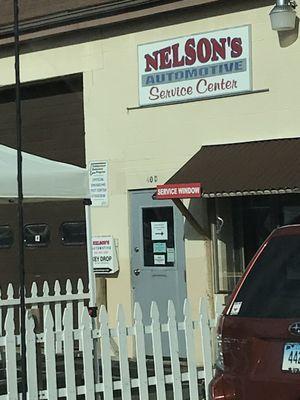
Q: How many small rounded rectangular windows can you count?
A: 3